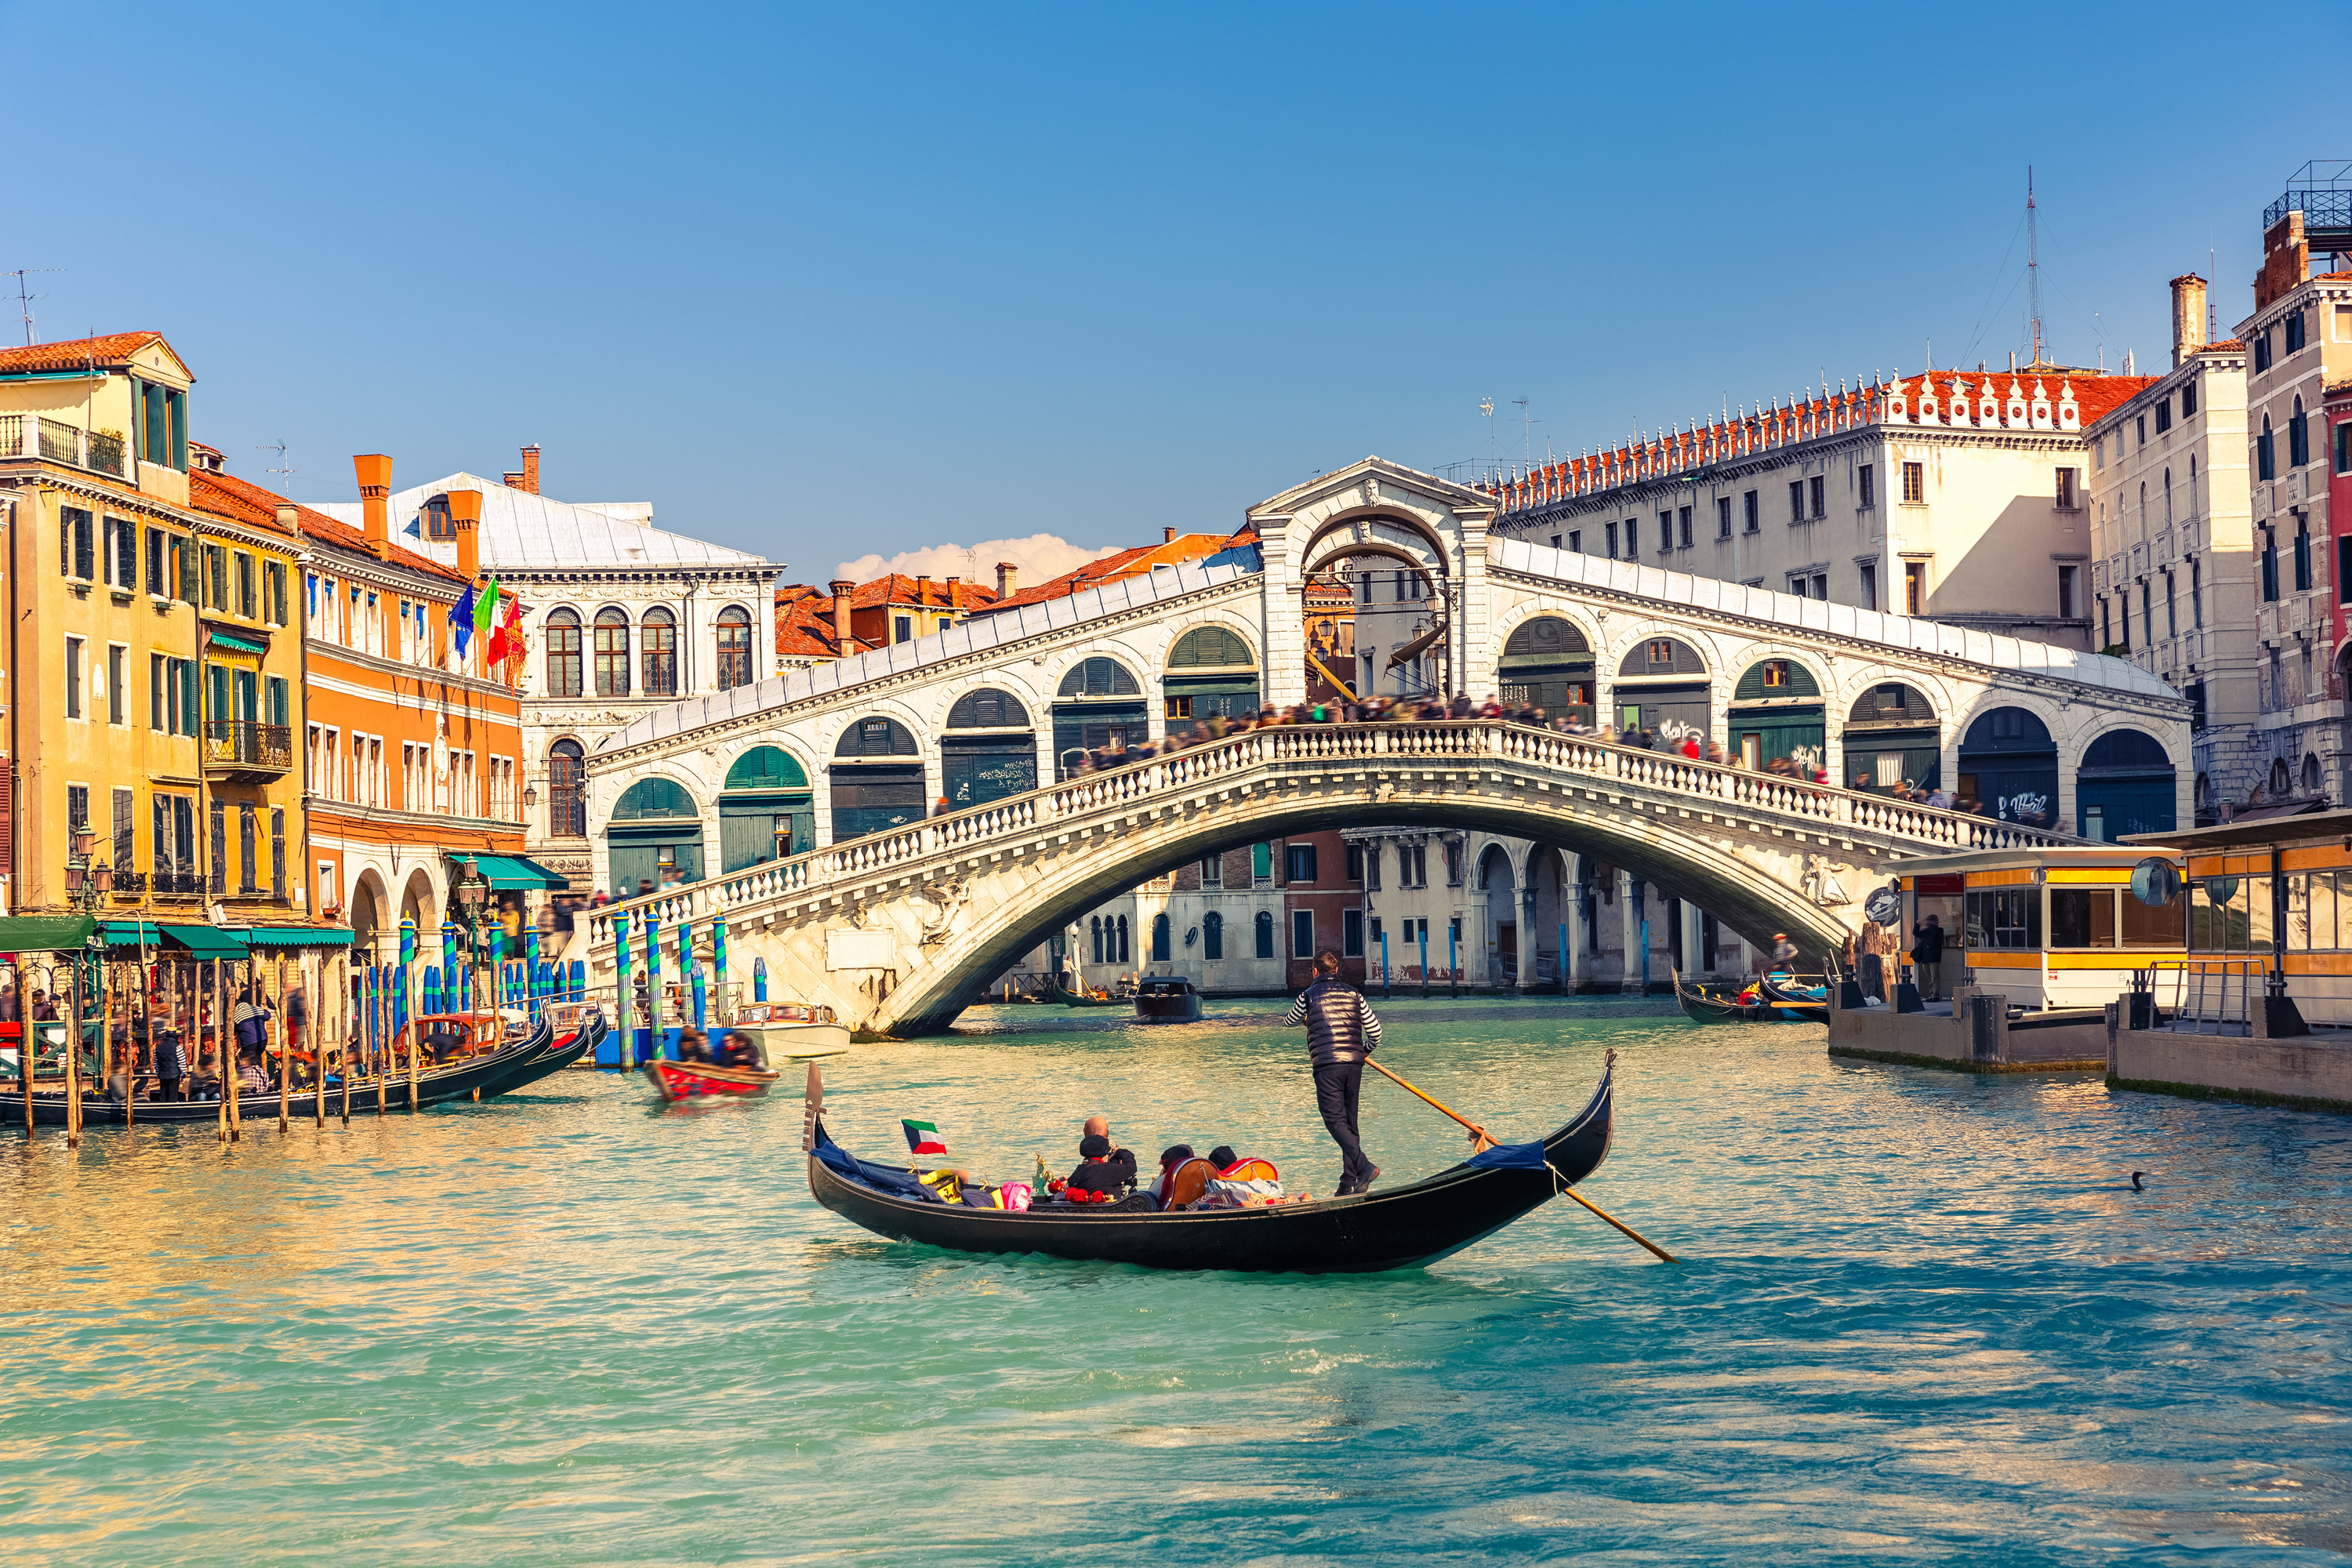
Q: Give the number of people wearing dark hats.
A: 3